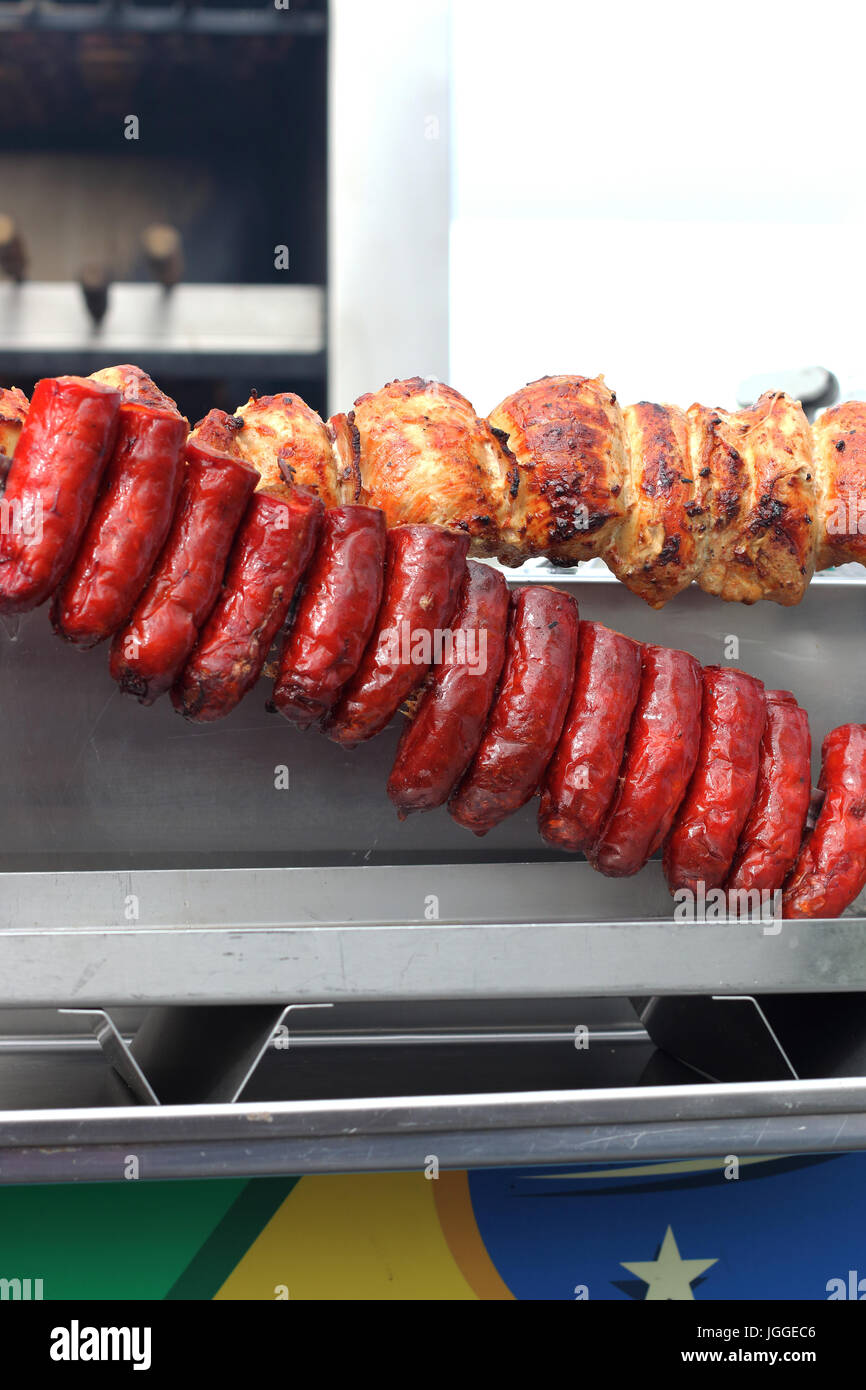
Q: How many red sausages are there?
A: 13